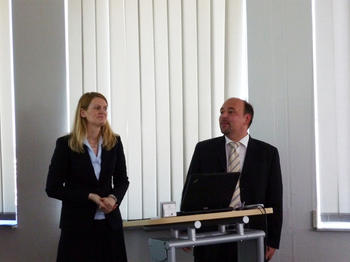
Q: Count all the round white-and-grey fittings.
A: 2